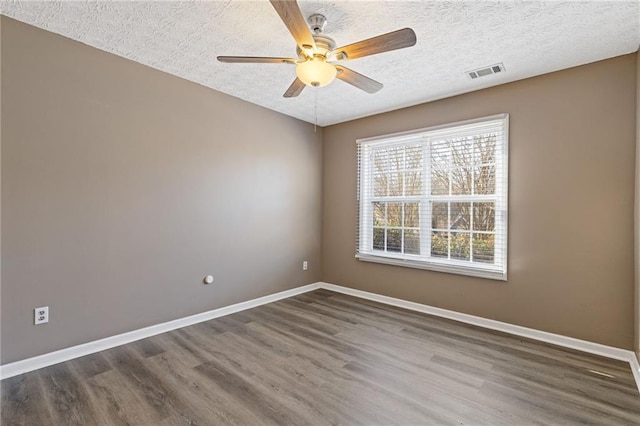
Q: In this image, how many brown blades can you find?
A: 5